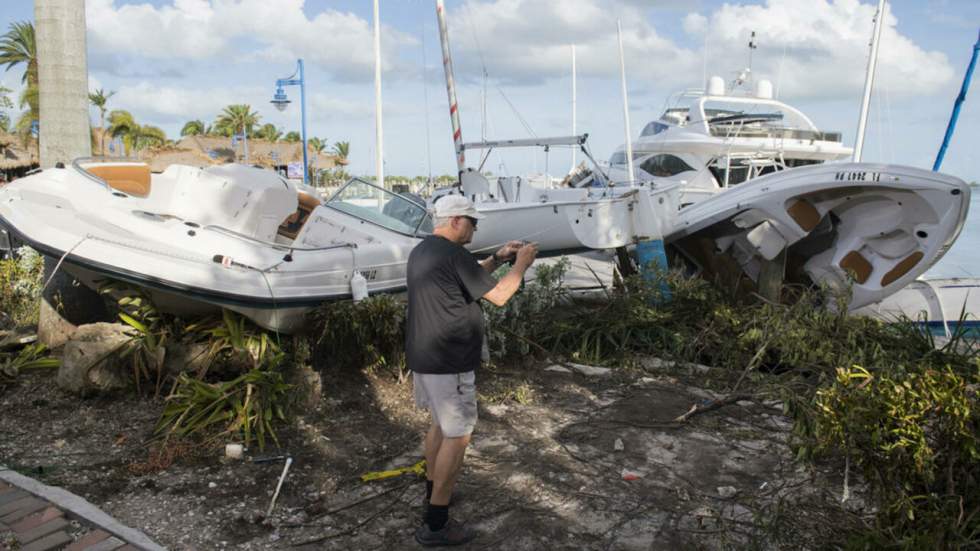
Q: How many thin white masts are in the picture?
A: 4